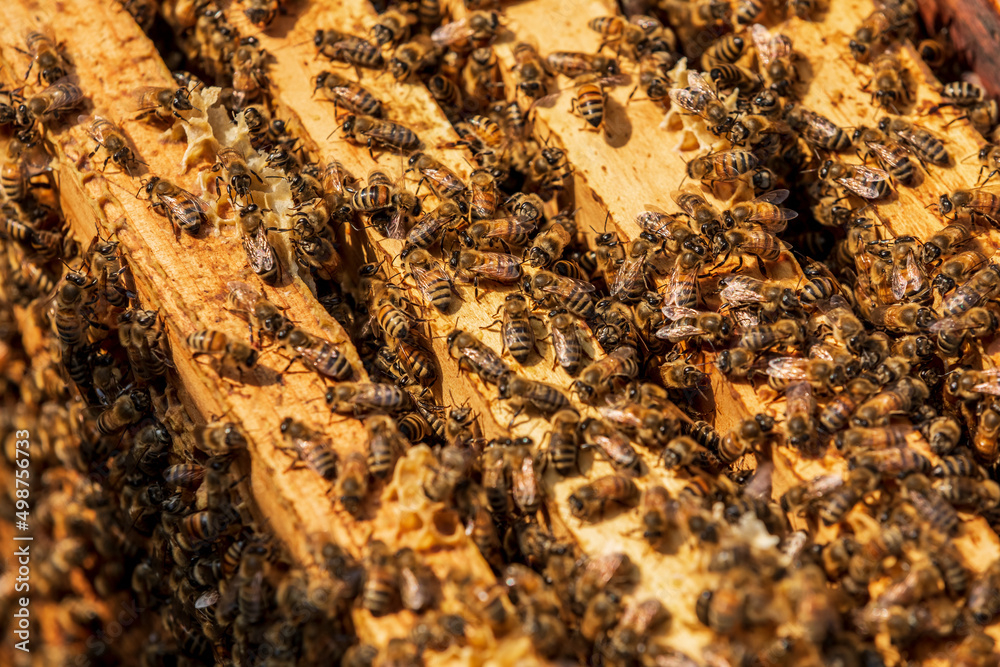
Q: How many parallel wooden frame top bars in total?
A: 4